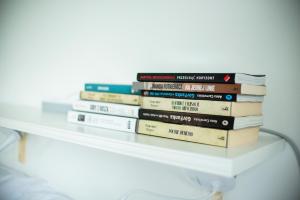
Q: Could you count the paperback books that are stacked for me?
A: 10